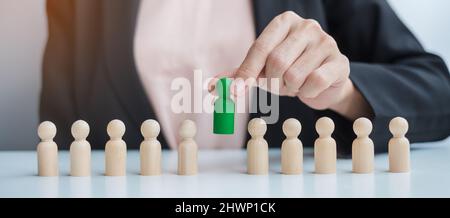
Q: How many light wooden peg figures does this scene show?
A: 10